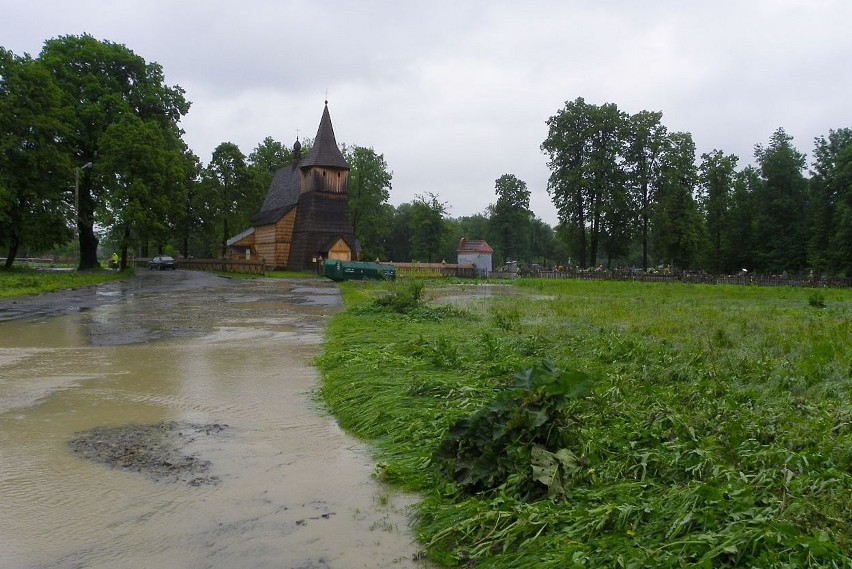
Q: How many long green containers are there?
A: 1